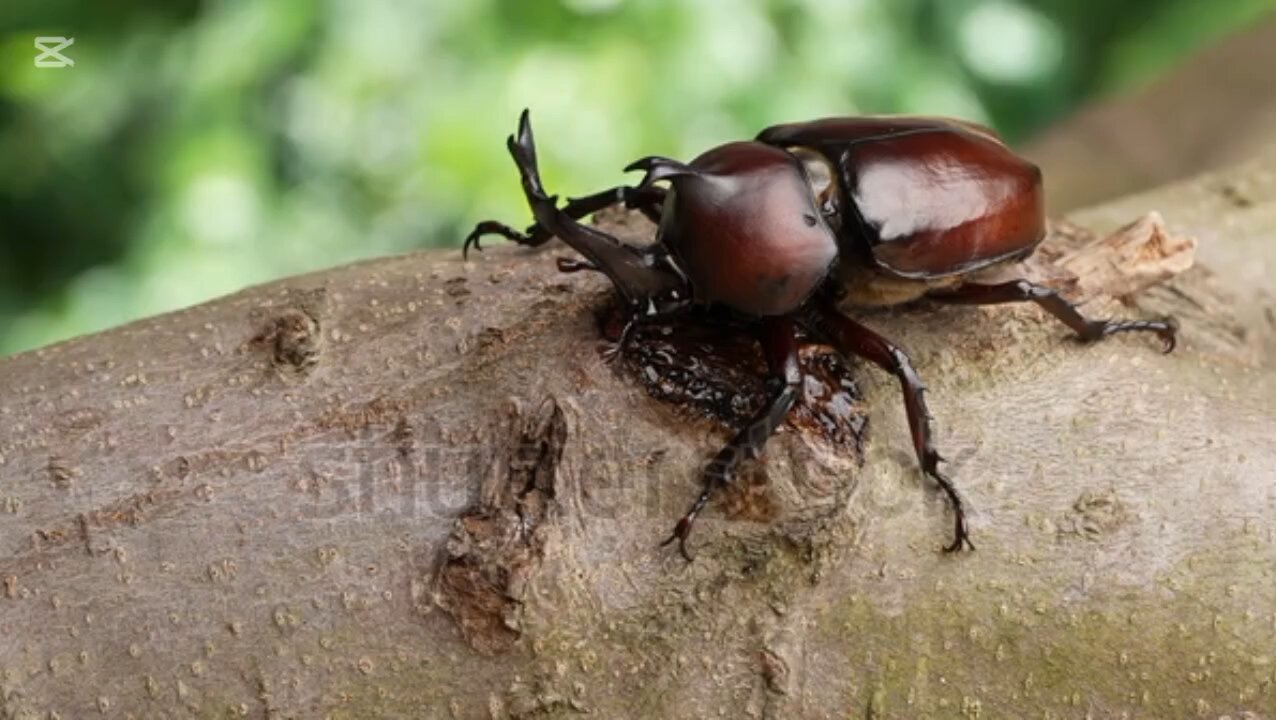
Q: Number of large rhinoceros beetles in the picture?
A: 1